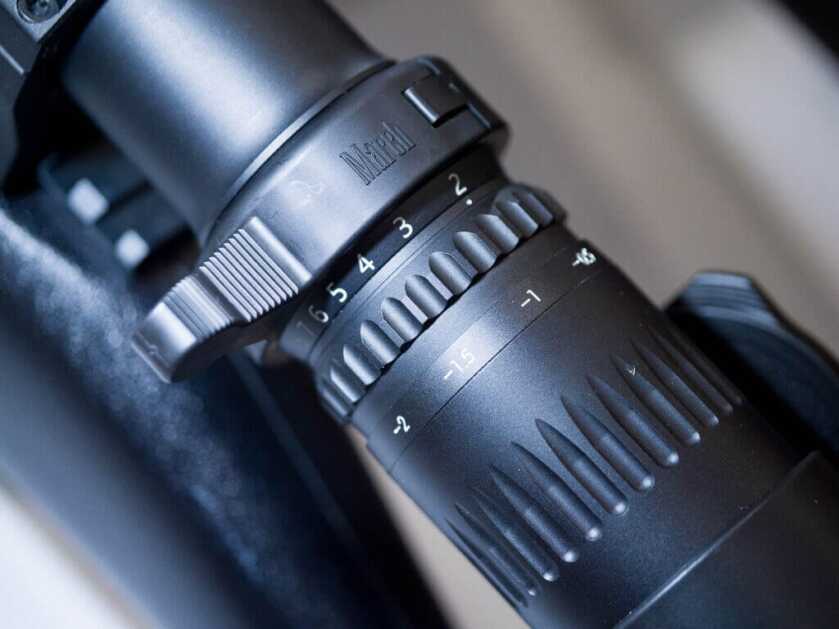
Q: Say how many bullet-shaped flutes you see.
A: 12